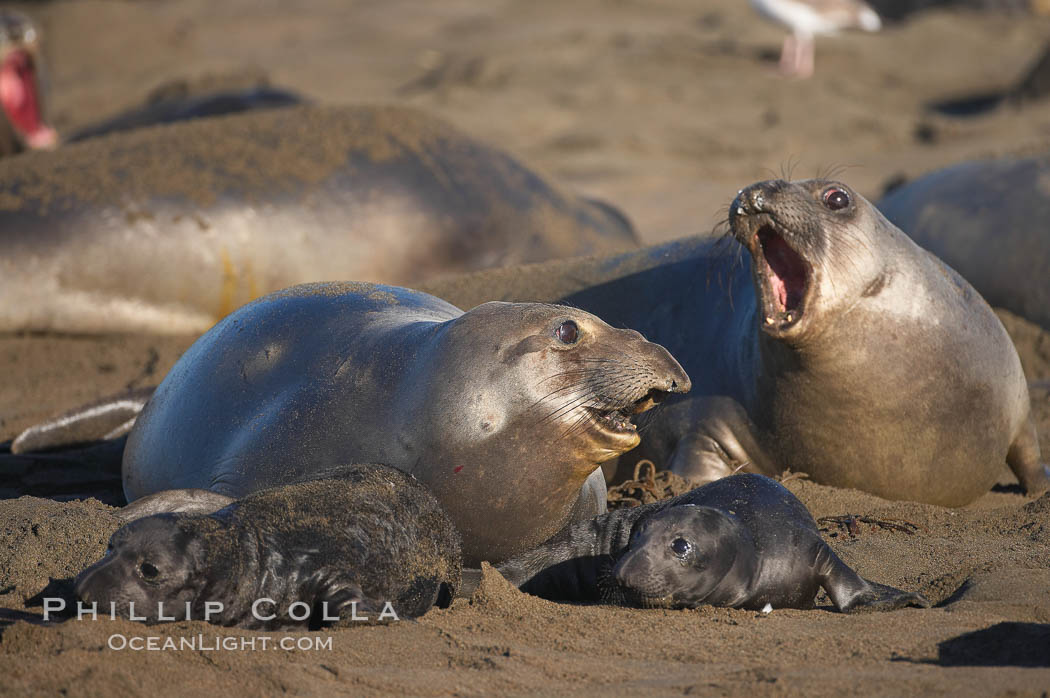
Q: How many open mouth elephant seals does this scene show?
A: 3